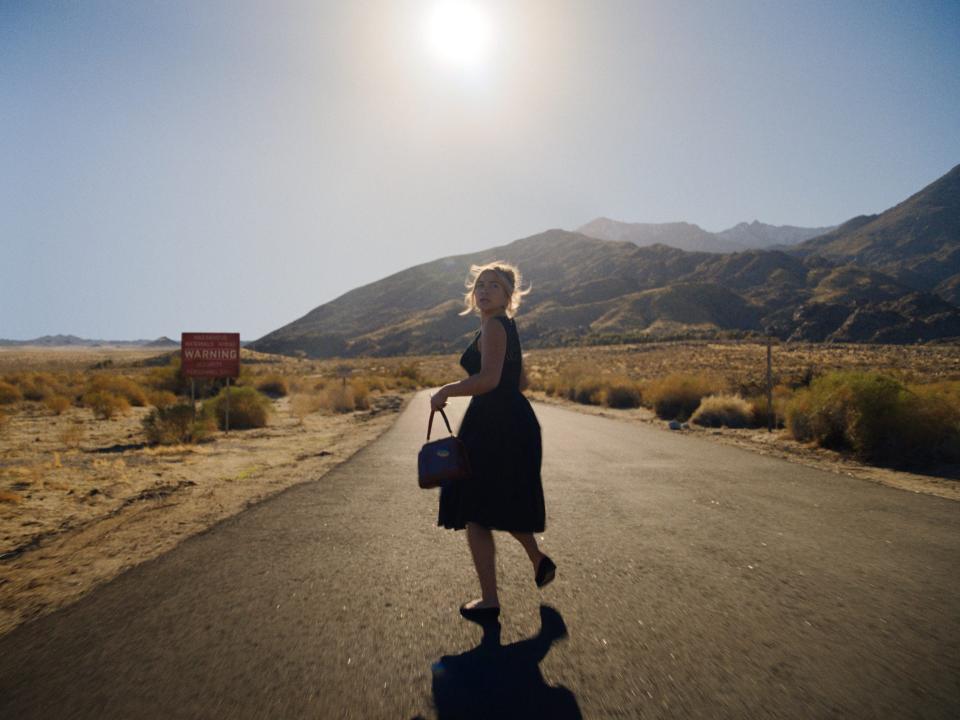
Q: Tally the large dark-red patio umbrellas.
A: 0